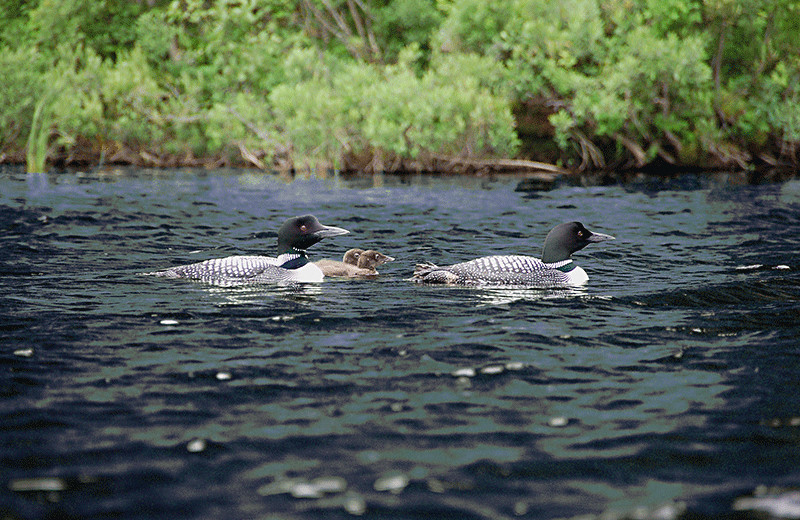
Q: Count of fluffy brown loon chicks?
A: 2